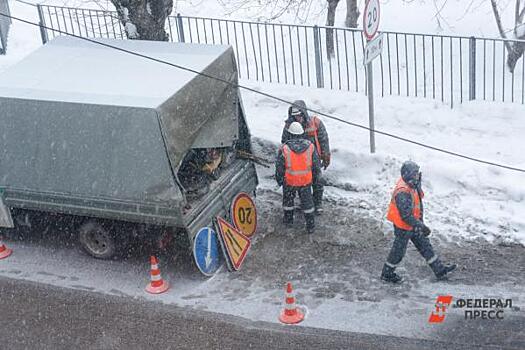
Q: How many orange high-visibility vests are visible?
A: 3